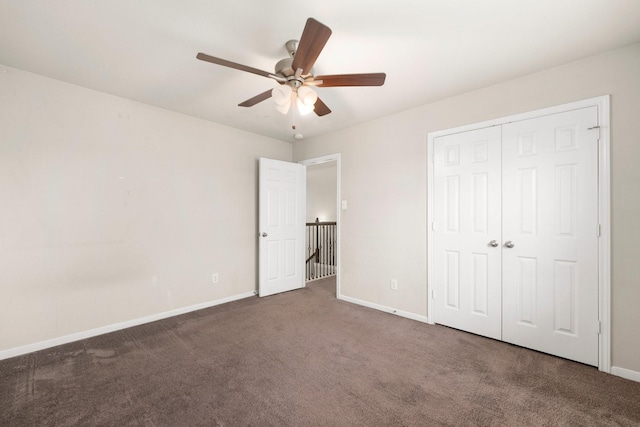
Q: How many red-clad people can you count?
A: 0